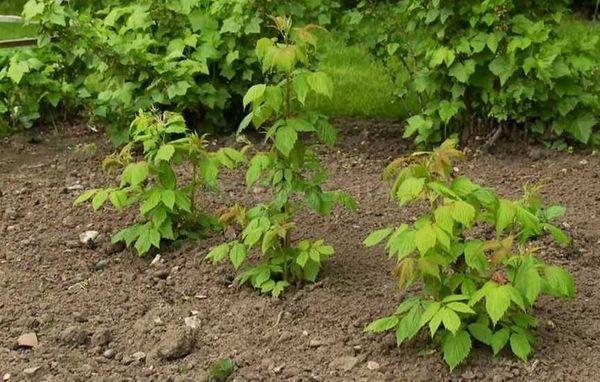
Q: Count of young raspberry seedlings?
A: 3